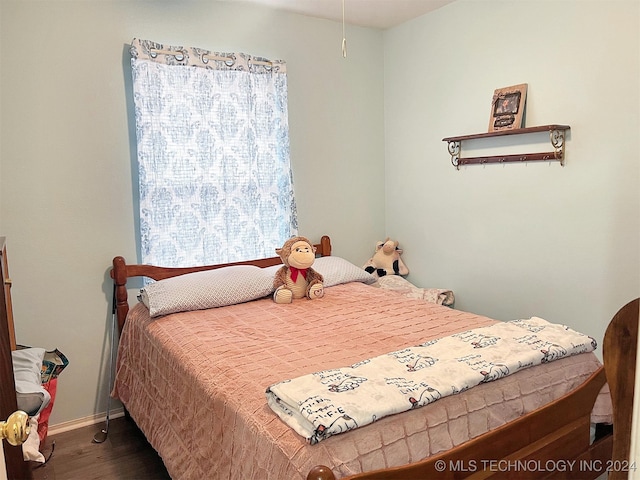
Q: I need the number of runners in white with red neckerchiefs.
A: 0